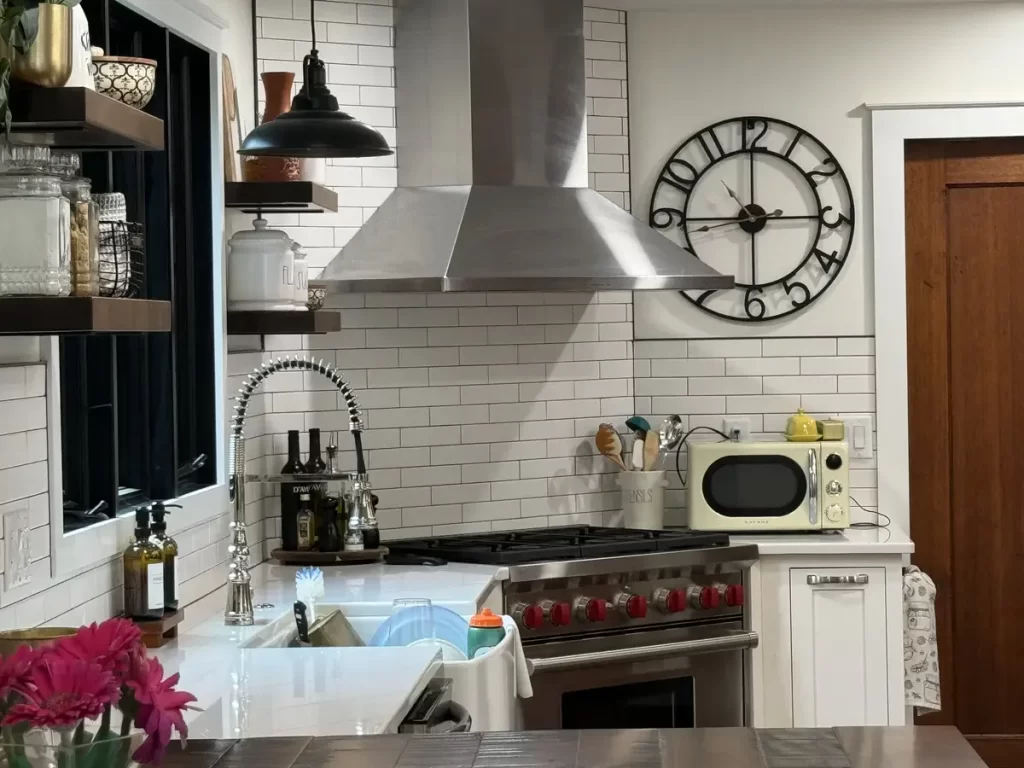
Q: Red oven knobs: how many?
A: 7